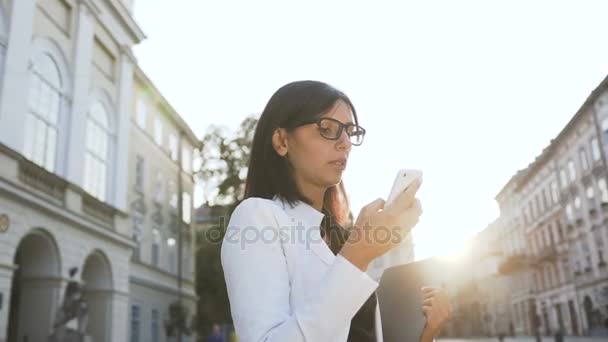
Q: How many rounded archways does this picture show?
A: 2